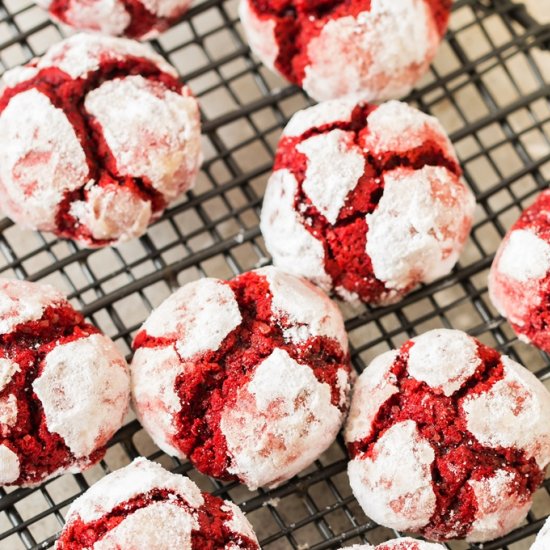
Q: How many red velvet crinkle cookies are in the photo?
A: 11